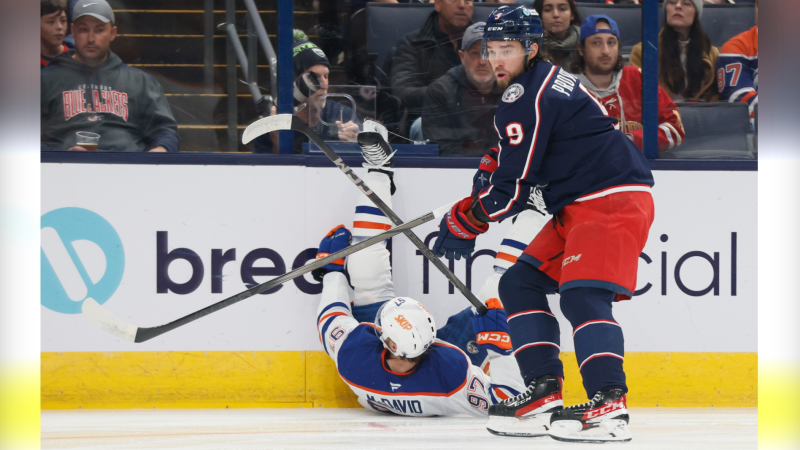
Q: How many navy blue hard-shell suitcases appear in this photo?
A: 0